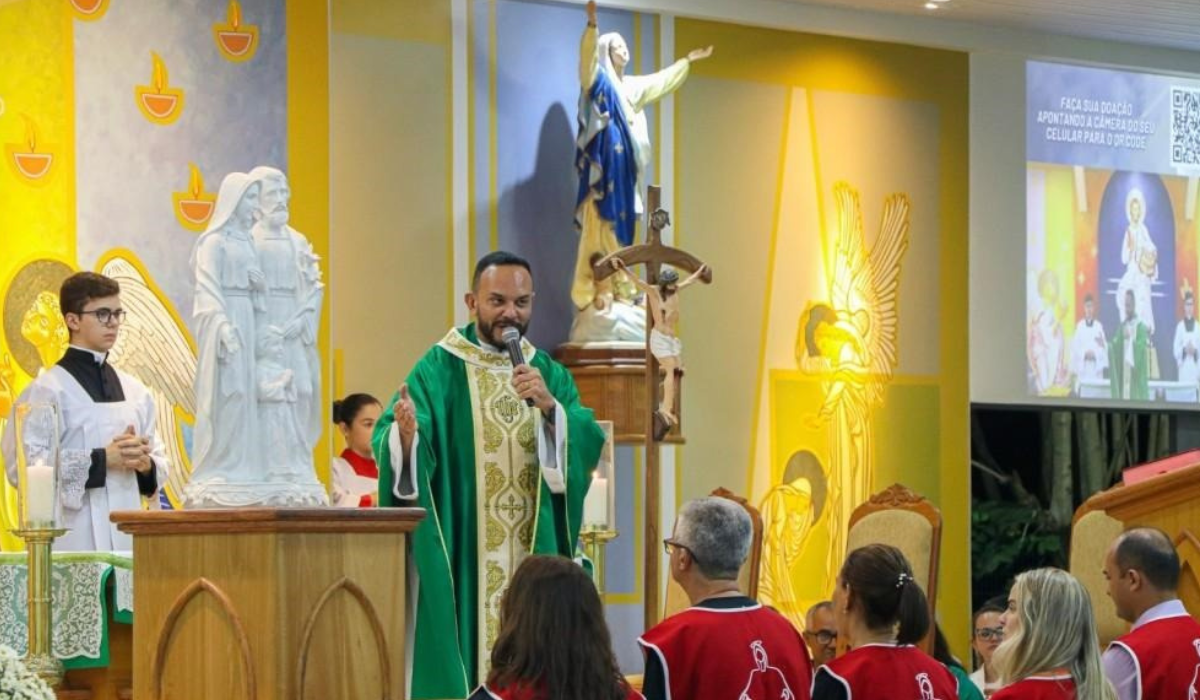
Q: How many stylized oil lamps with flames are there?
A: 5